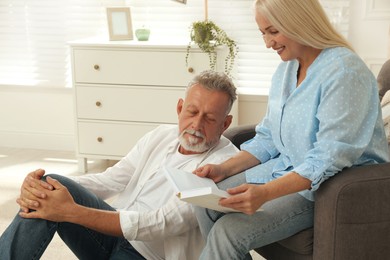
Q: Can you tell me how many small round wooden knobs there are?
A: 4